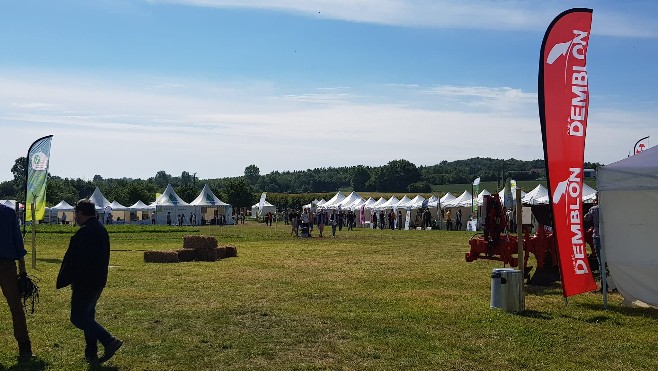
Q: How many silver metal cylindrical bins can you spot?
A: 1